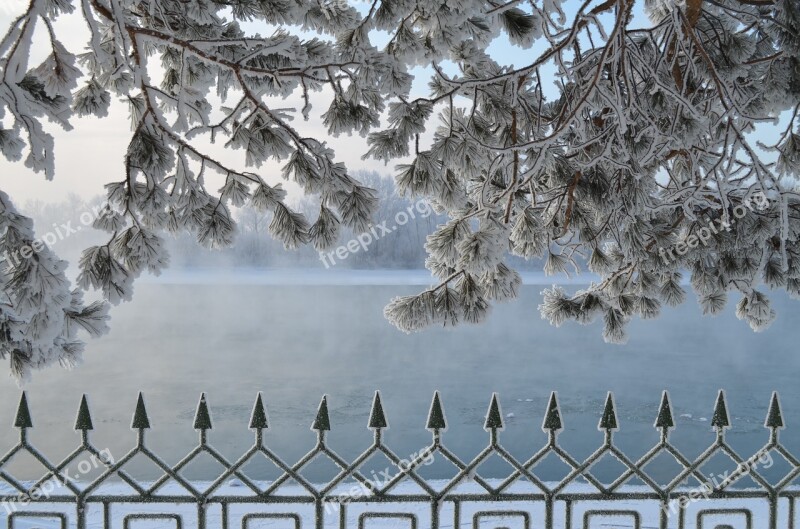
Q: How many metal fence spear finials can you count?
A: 14